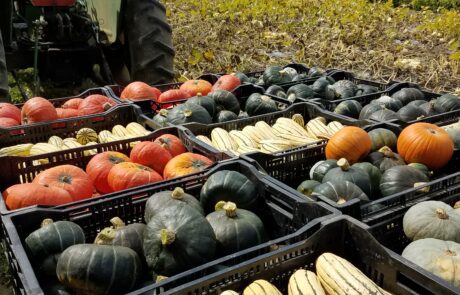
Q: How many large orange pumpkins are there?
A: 2